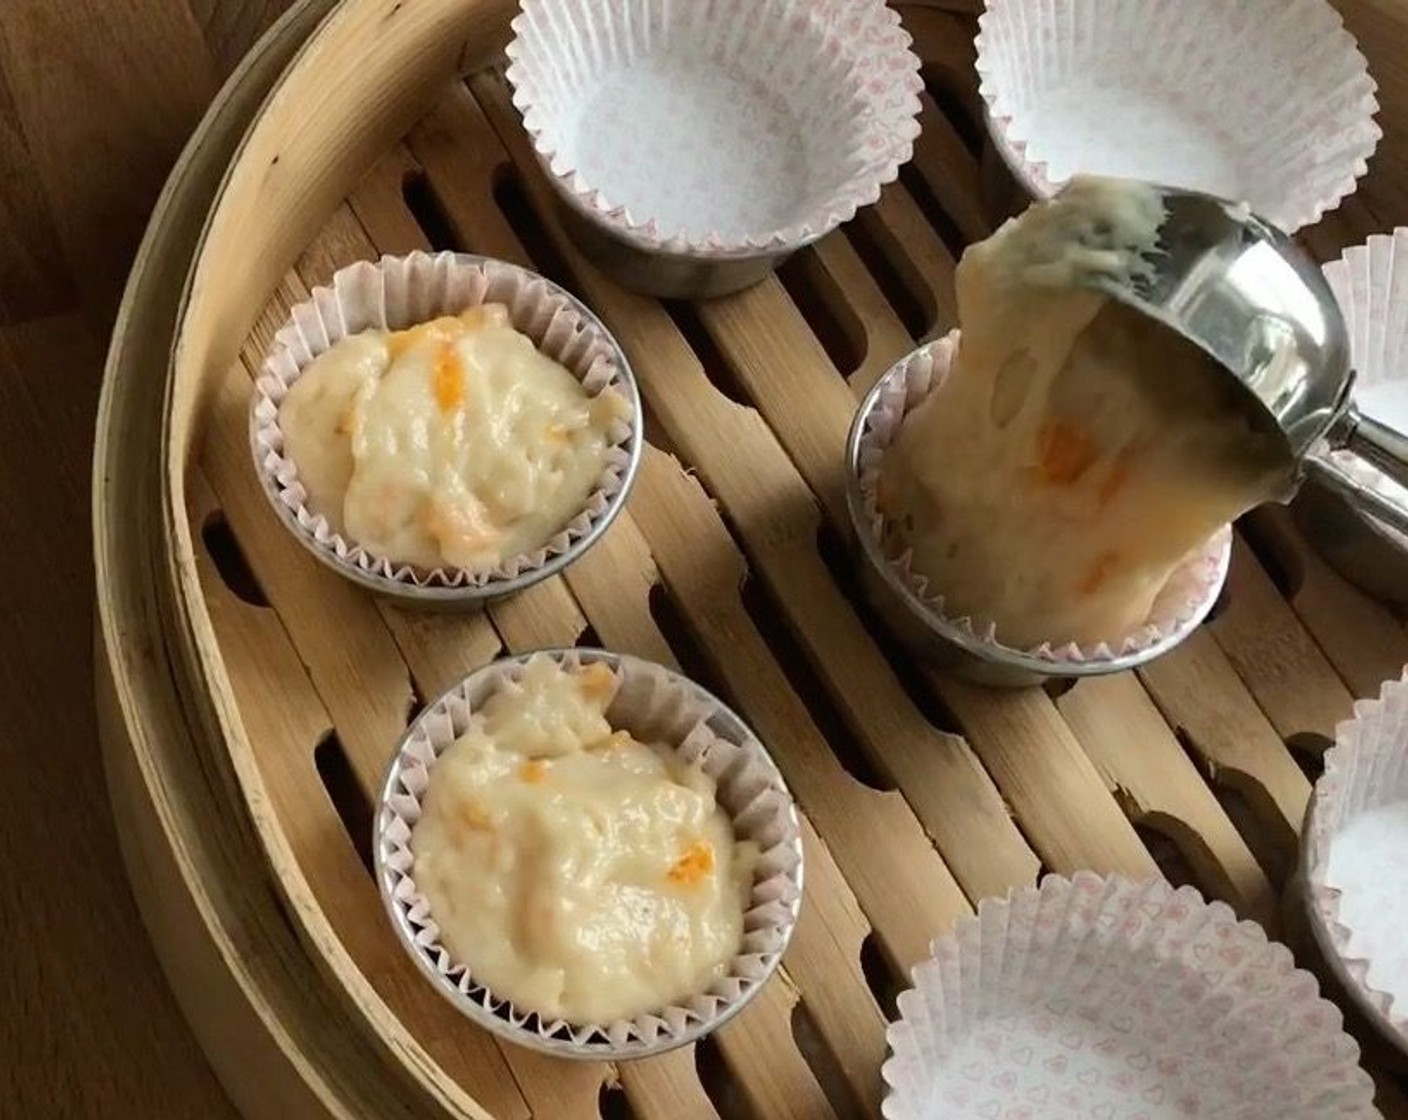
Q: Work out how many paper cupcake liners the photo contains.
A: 8